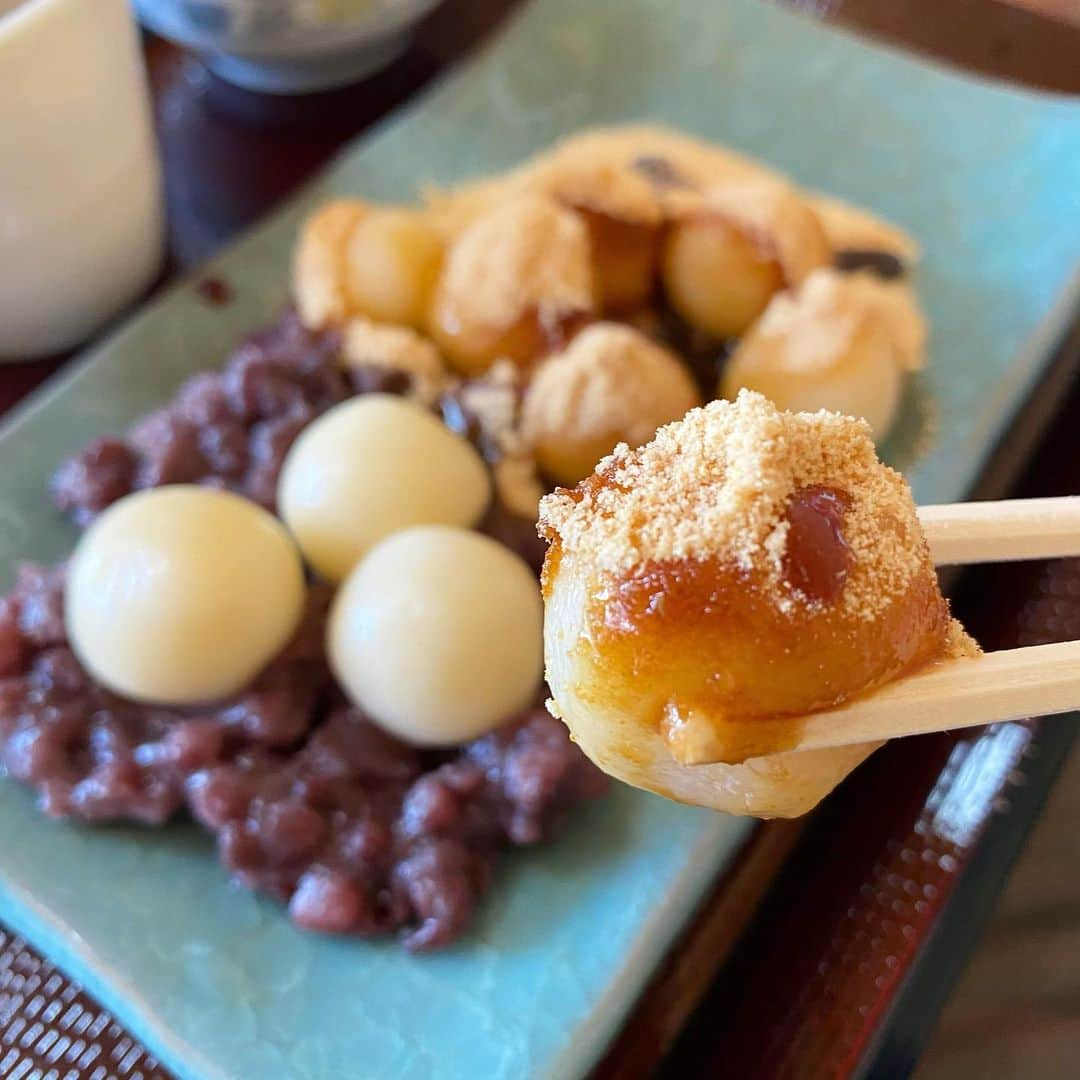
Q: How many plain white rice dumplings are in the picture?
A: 3